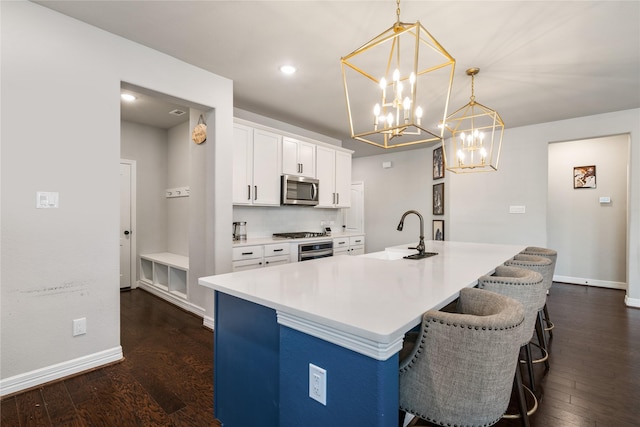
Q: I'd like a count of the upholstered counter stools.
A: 4